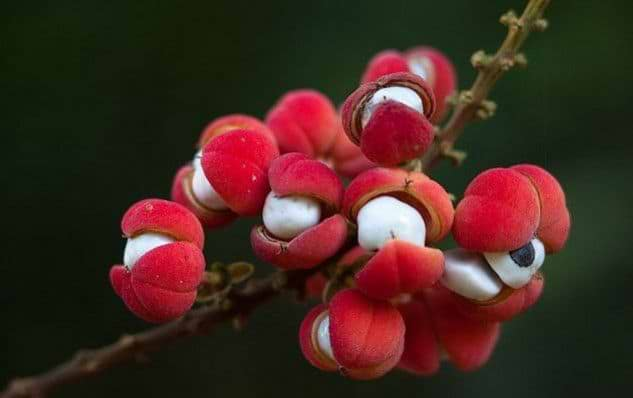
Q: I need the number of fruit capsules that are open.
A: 8